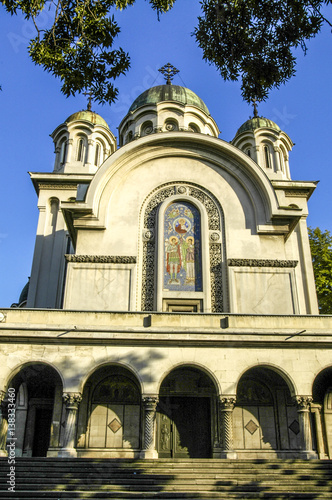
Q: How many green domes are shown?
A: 3